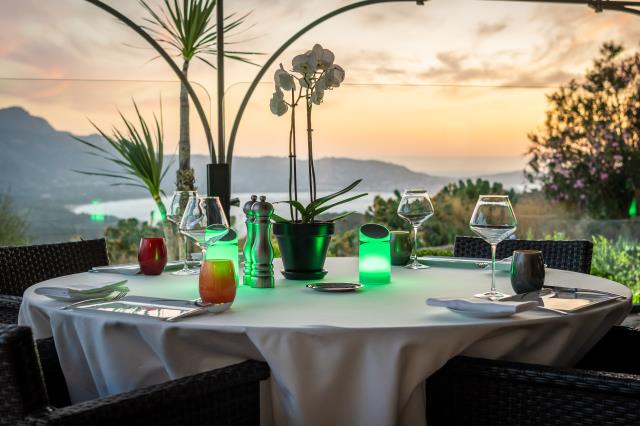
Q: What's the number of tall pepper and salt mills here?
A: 2